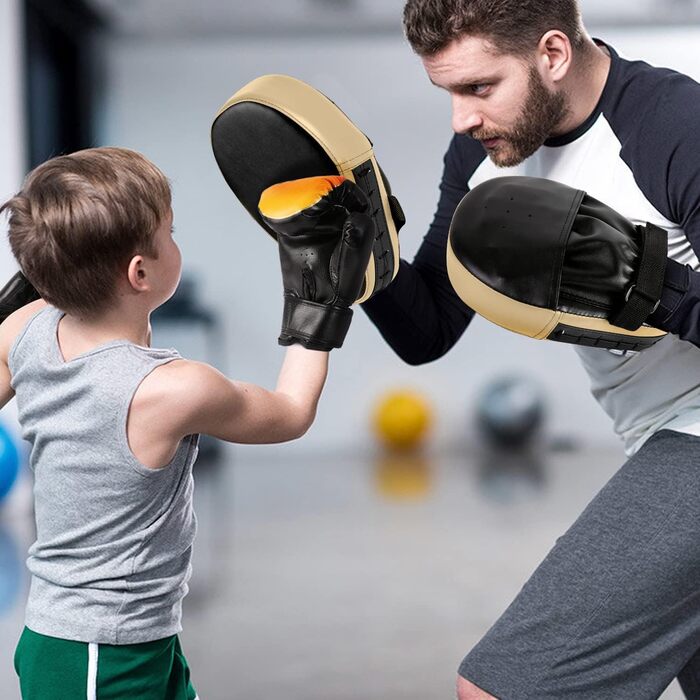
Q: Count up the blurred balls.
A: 3